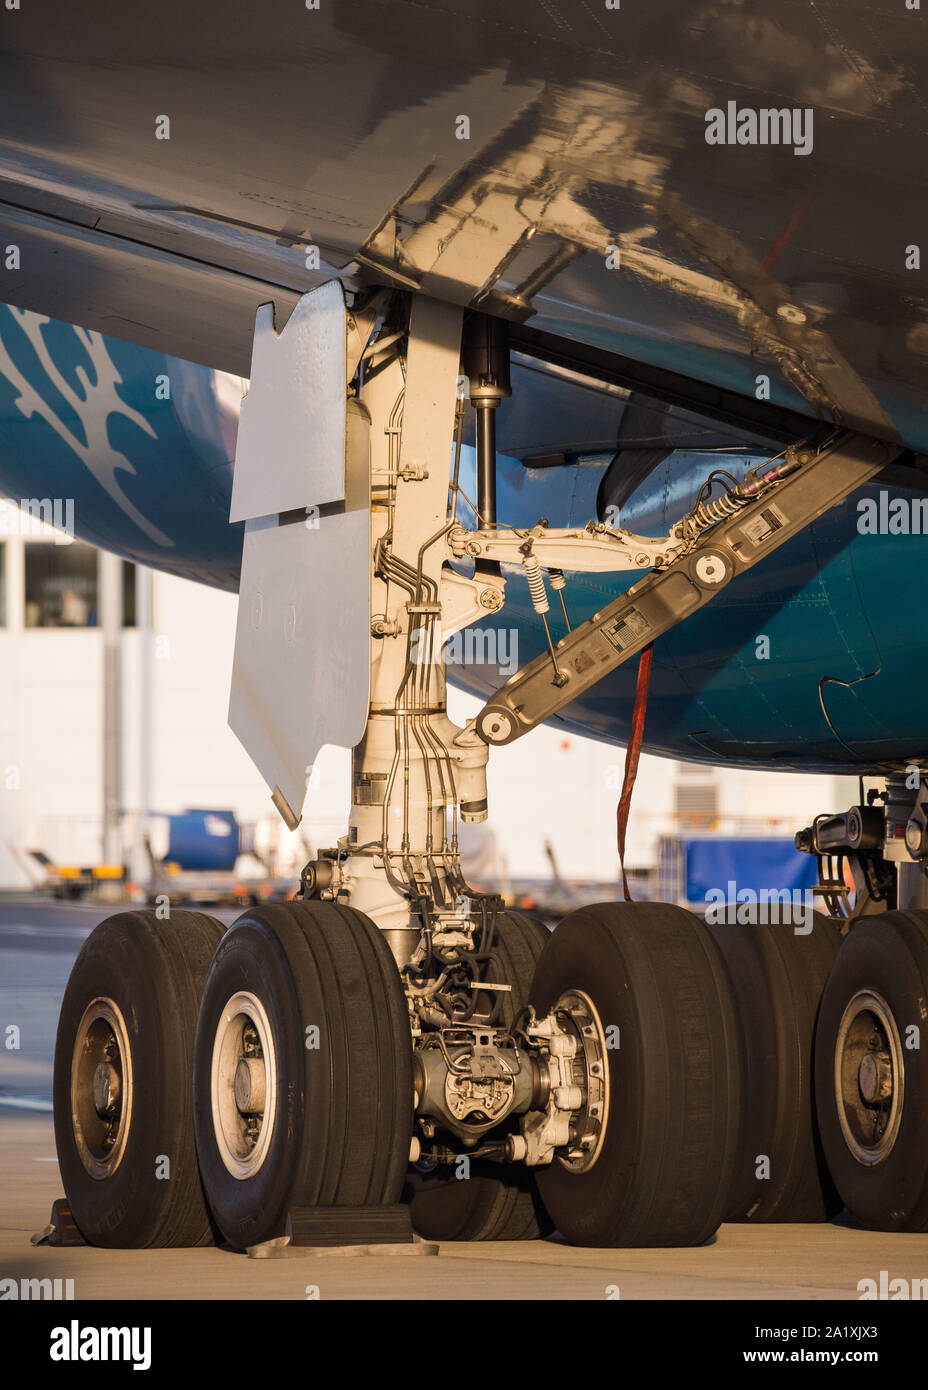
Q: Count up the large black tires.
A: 6